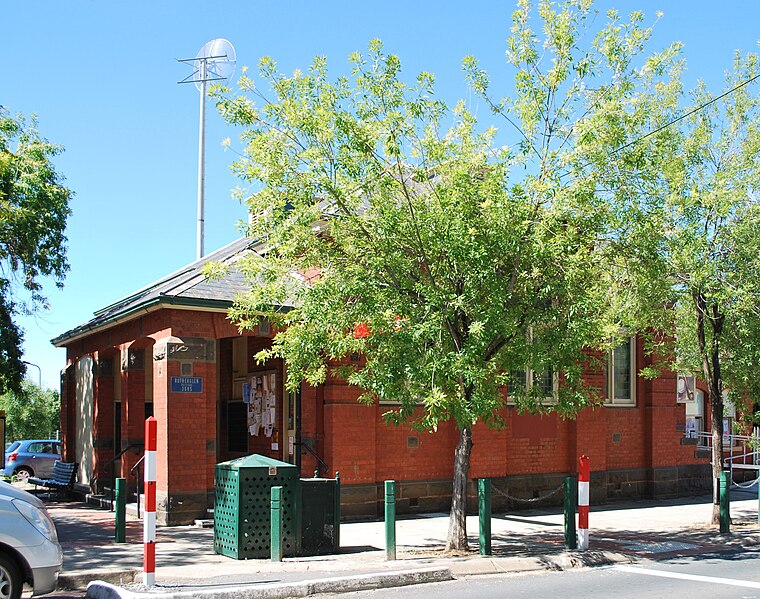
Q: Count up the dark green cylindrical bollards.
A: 6